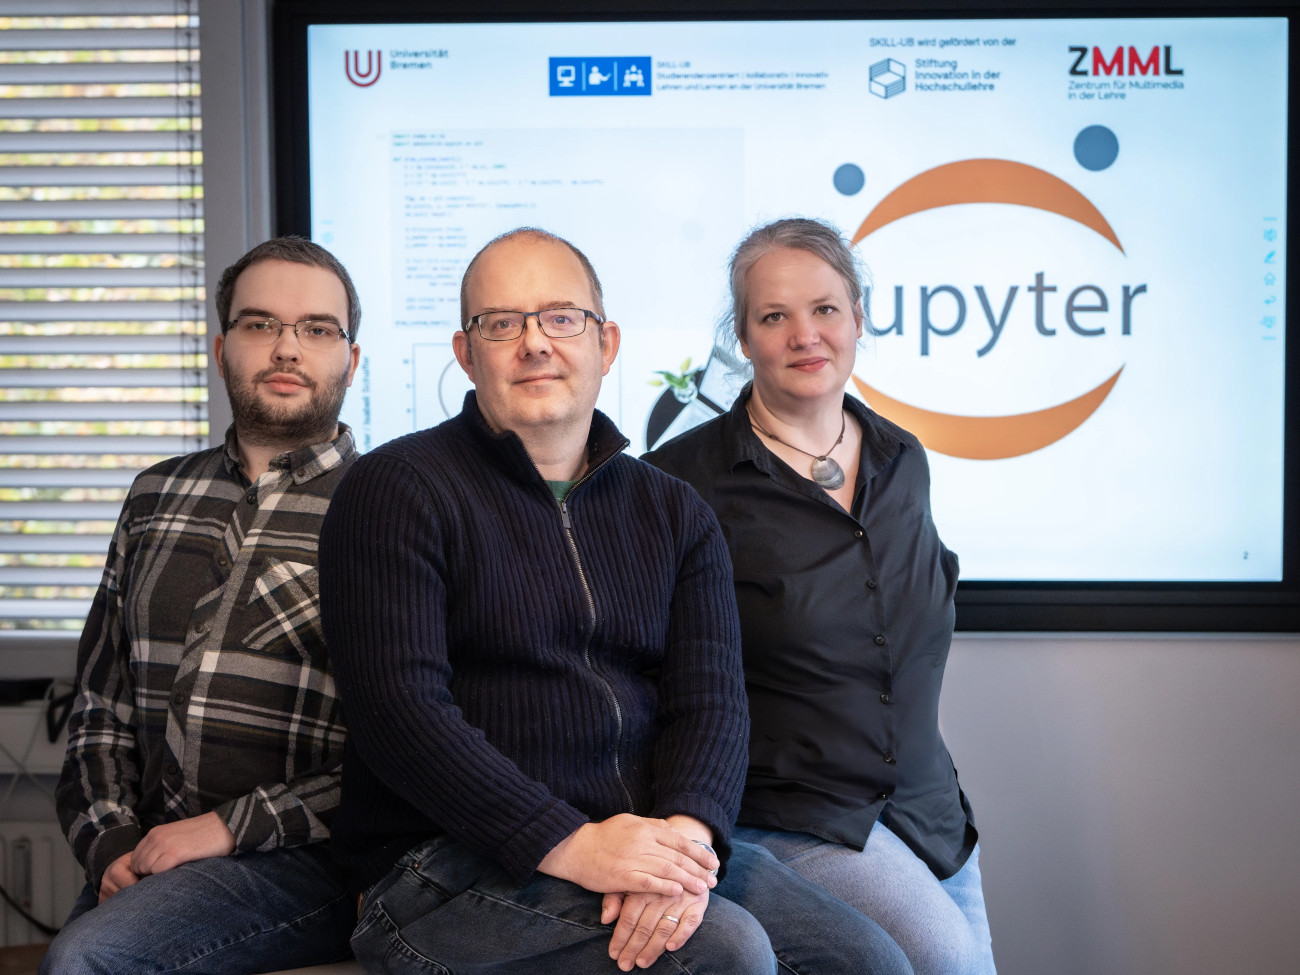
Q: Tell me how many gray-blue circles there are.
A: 2